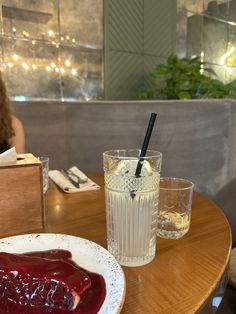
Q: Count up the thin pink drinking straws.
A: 0